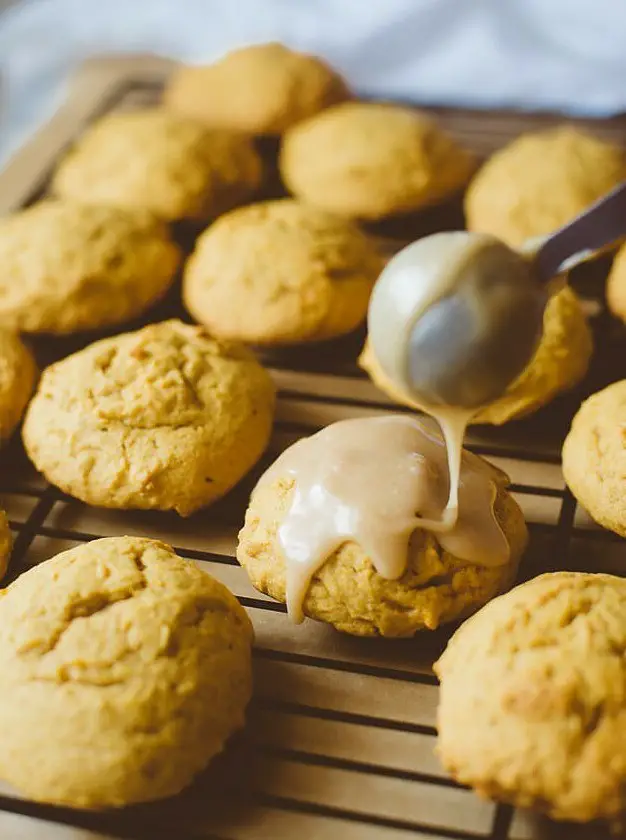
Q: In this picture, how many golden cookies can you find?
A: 15